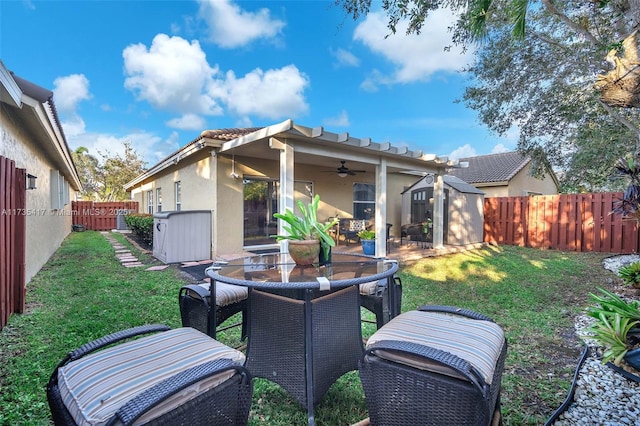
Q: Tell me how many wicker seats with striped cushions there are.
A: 4